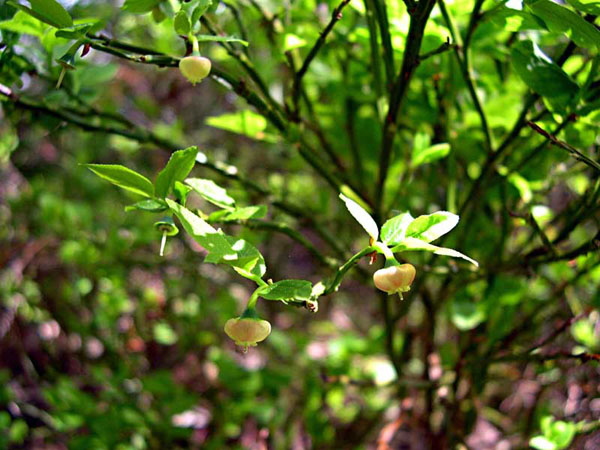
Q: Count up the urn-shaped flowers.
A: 3